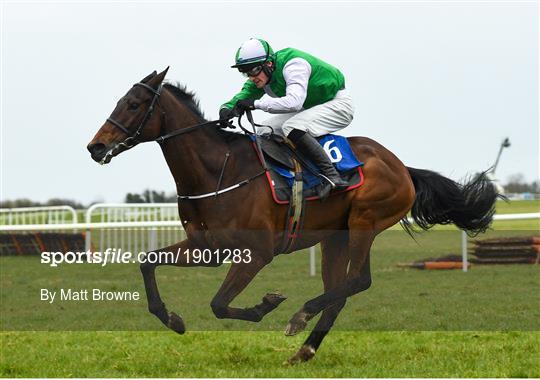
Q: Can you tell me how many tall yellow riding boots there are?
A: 0